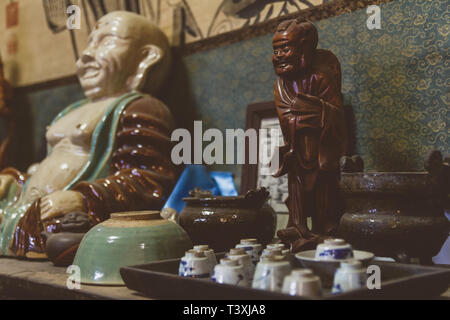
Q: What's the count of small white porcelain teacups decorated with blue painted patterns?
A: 11